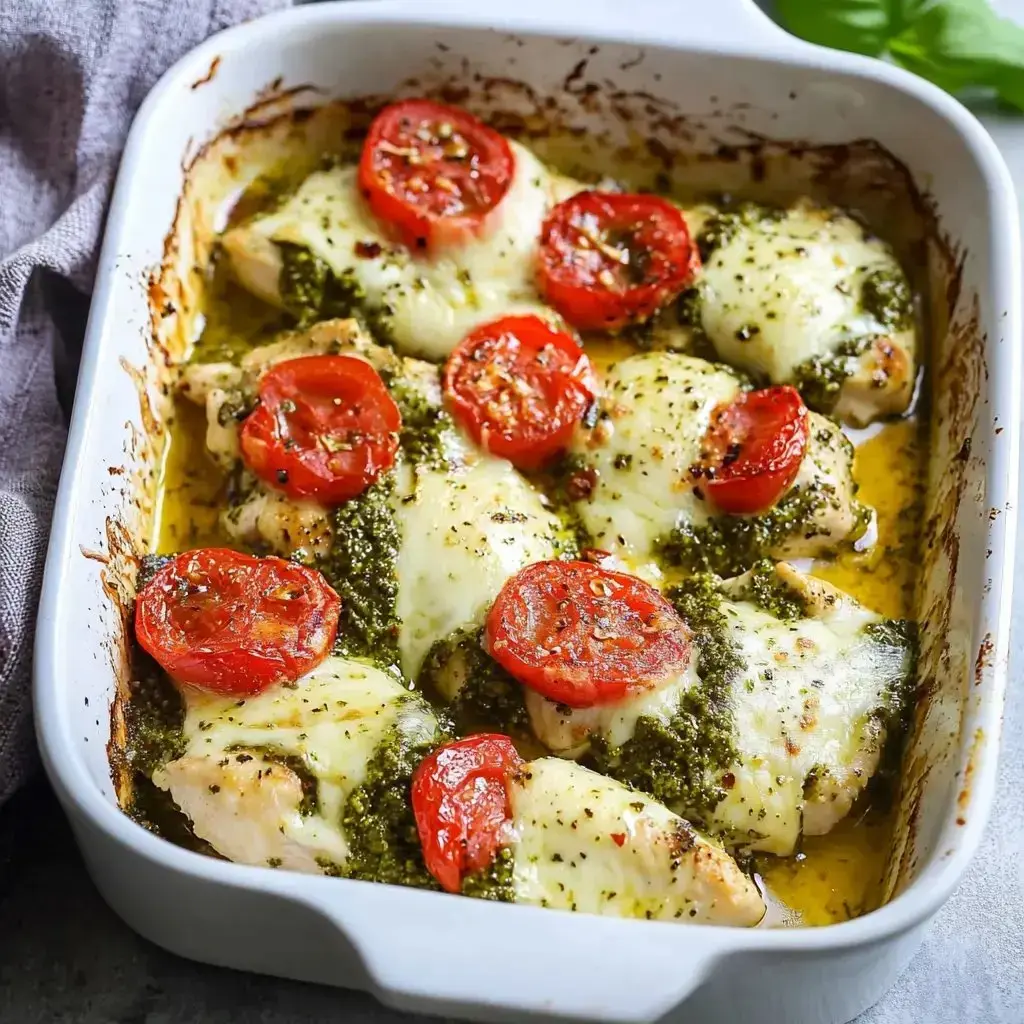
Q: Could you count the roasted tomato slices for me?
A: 8